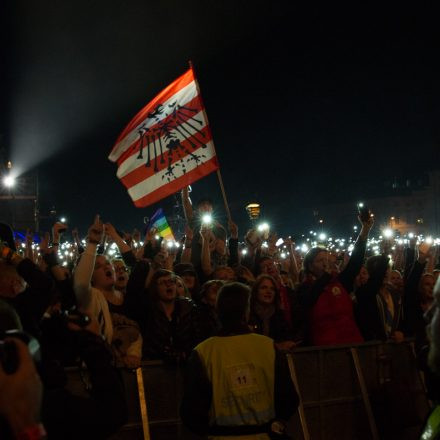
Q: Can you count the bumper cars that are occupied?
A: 0